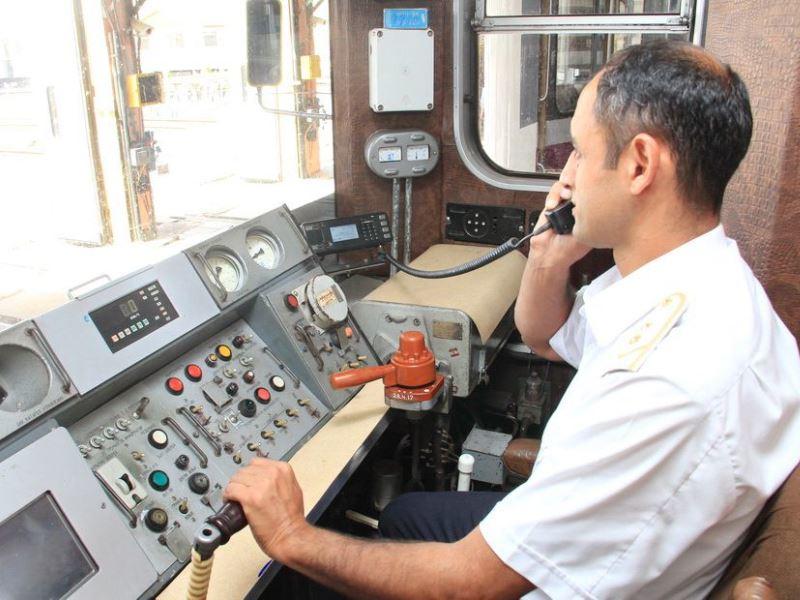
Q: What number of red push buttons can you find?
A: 4